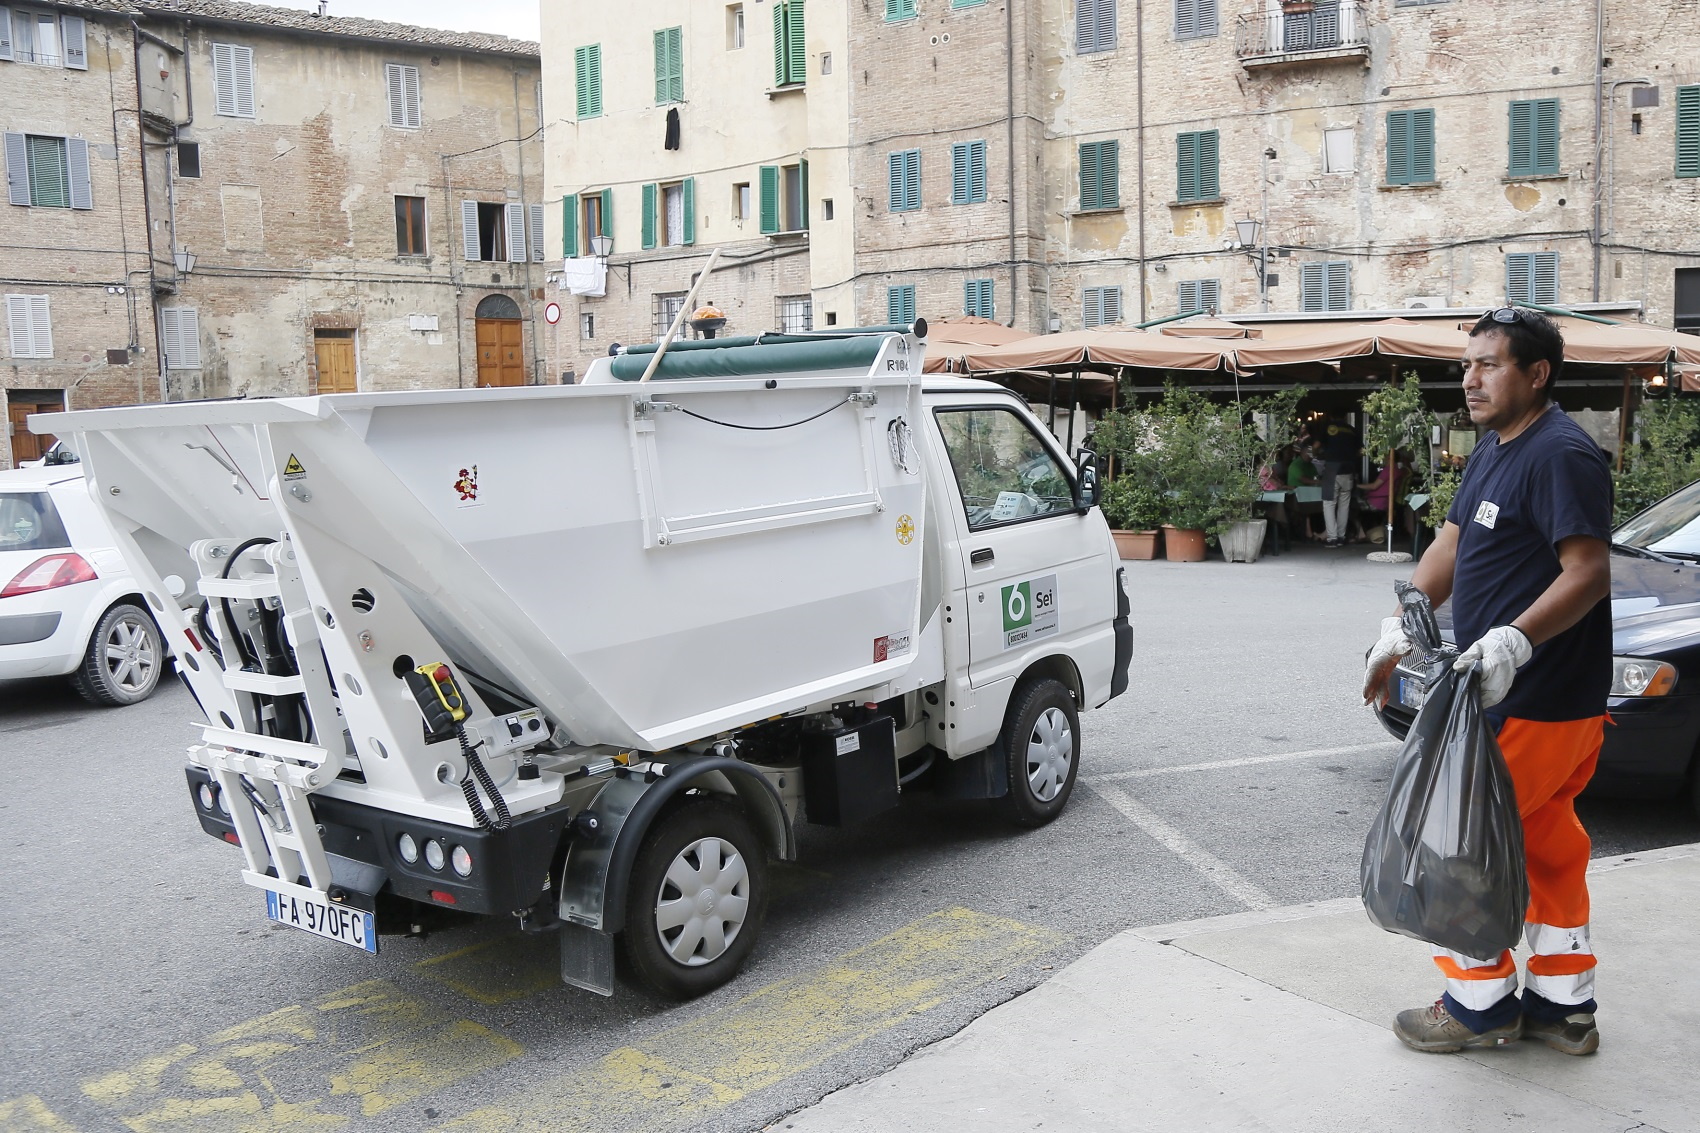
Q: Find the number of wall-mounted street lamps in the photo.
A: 3